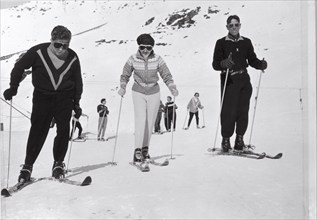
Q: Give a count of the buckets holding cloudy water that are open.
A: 0